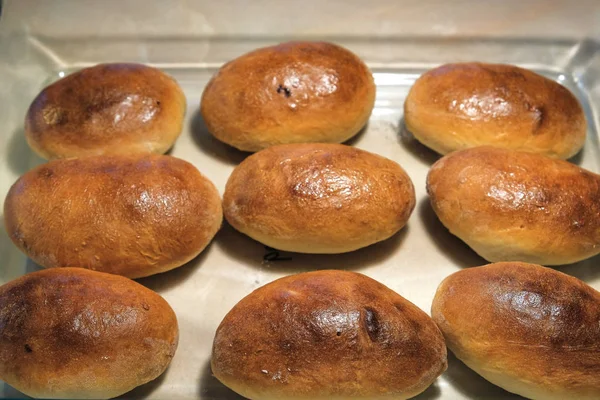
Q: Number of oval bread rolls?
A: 9